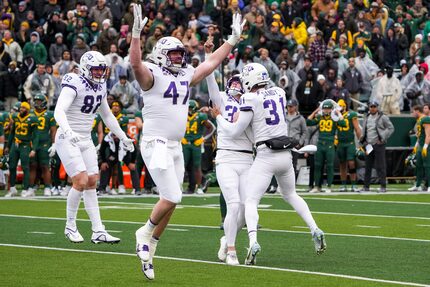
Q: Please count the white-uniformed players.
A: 4